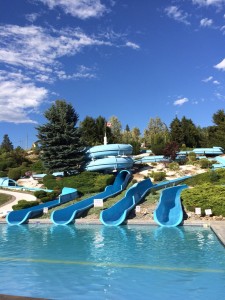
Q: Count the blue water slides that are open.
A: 4